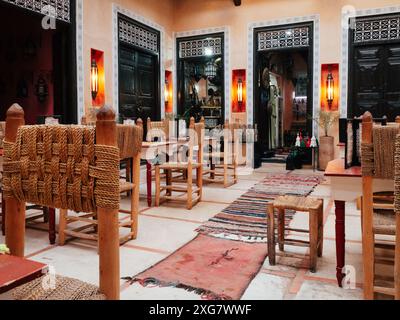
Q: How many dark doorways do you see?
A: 5